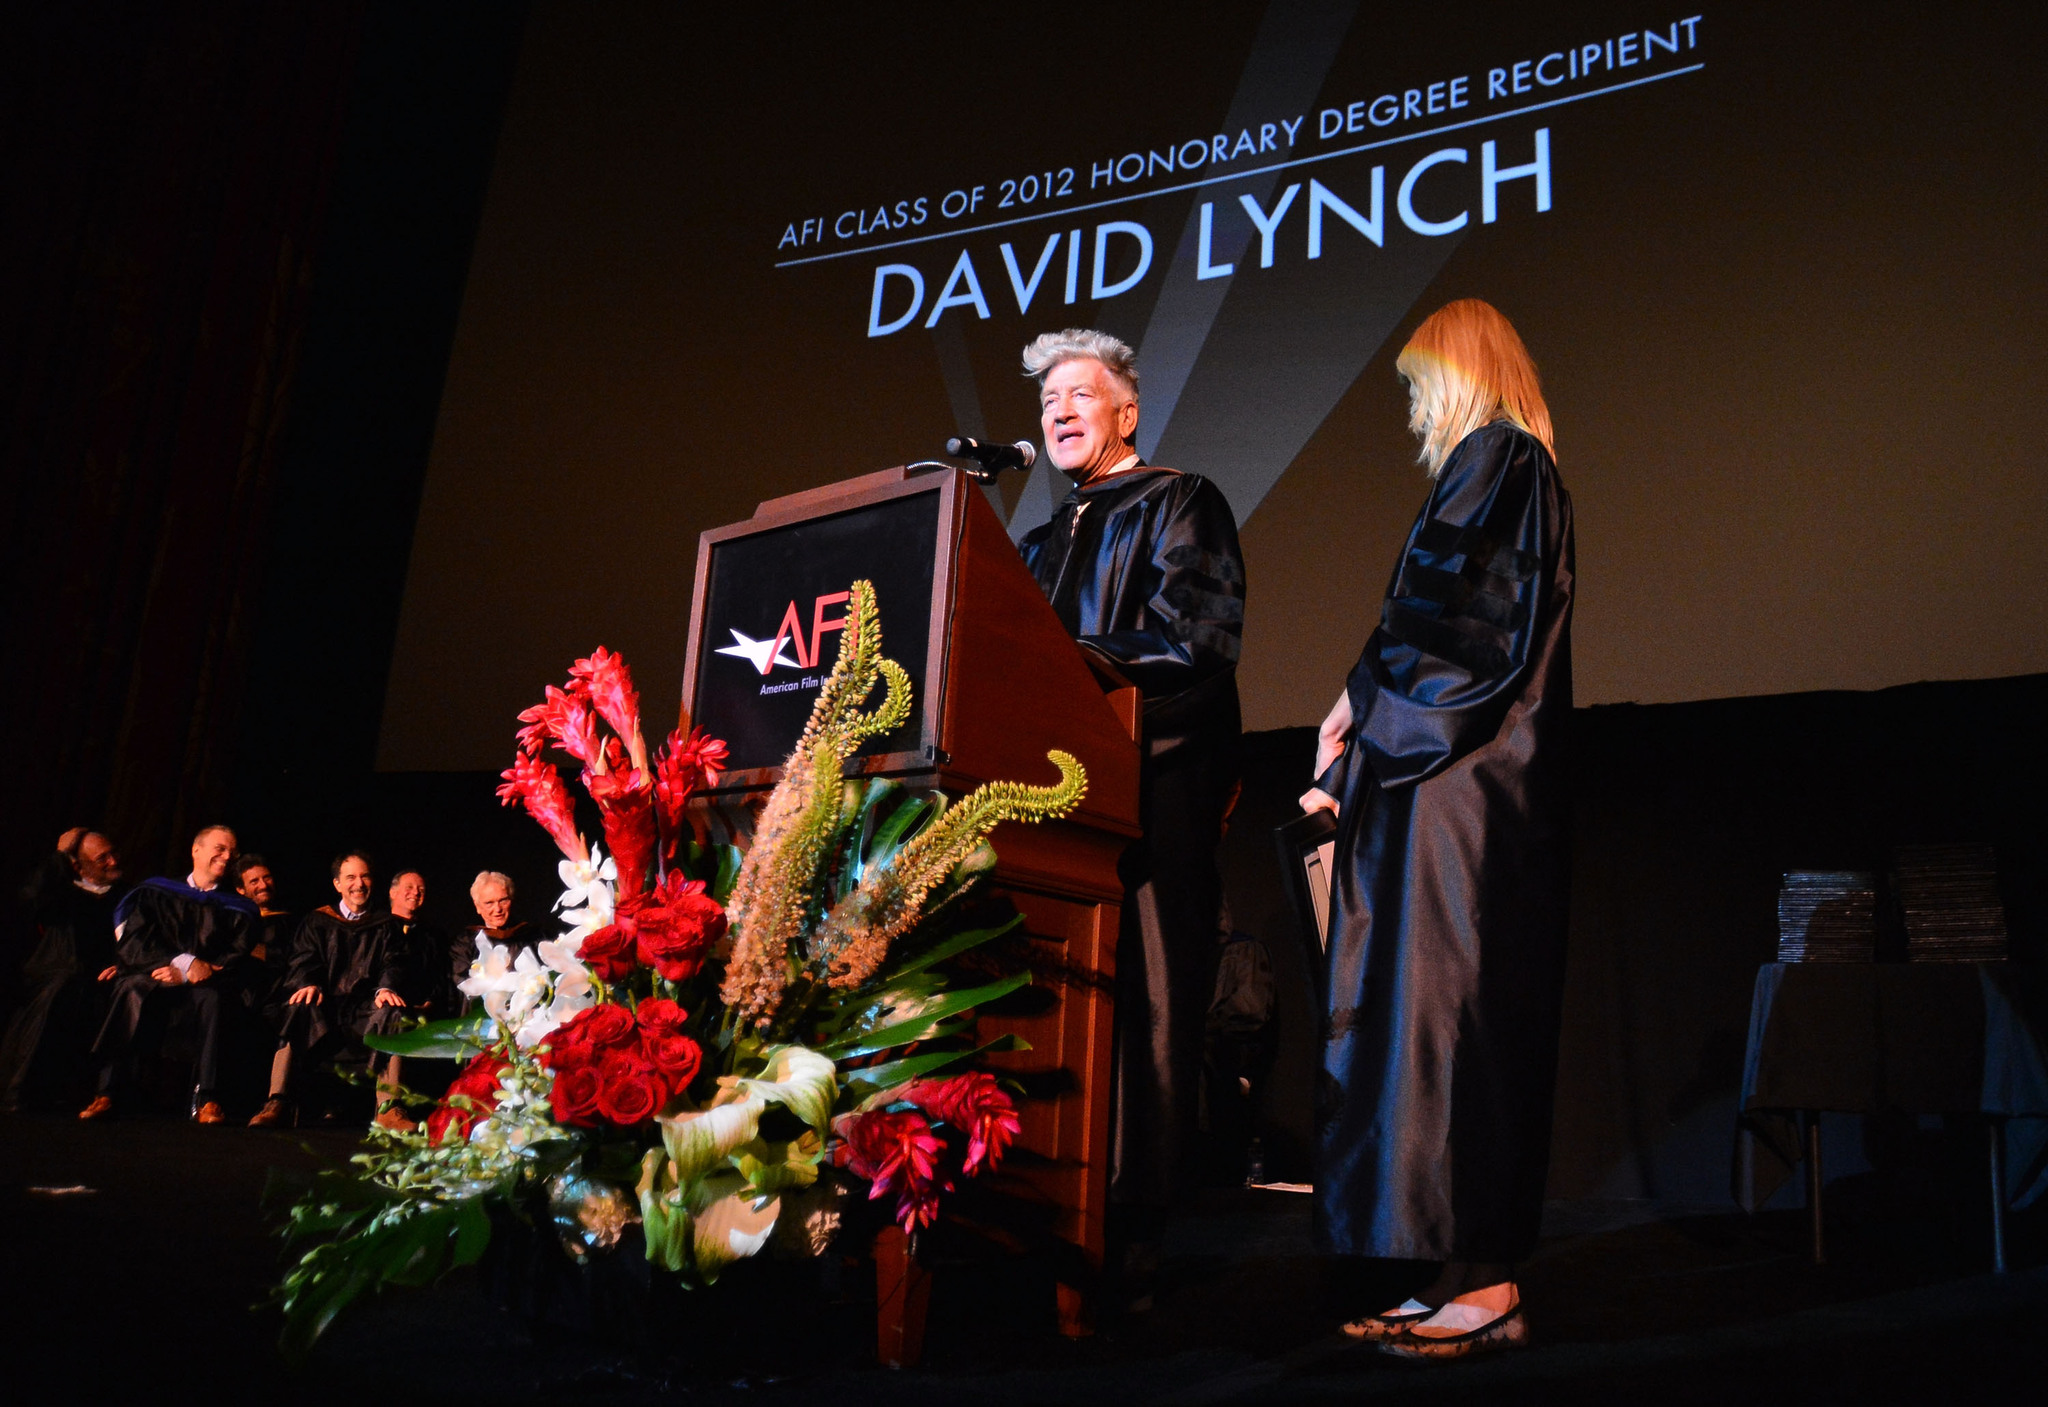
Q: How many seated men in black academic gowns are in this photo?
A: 6